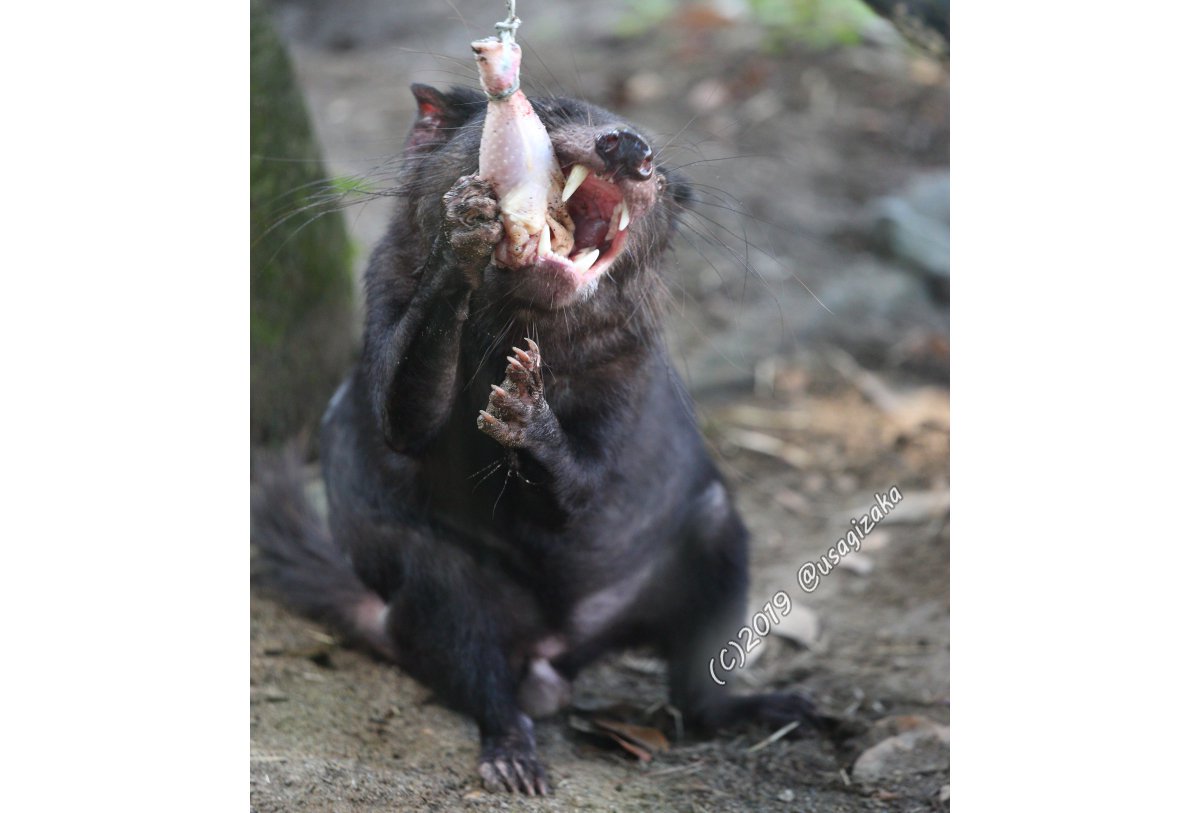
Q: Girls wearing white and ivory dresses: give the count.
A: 0